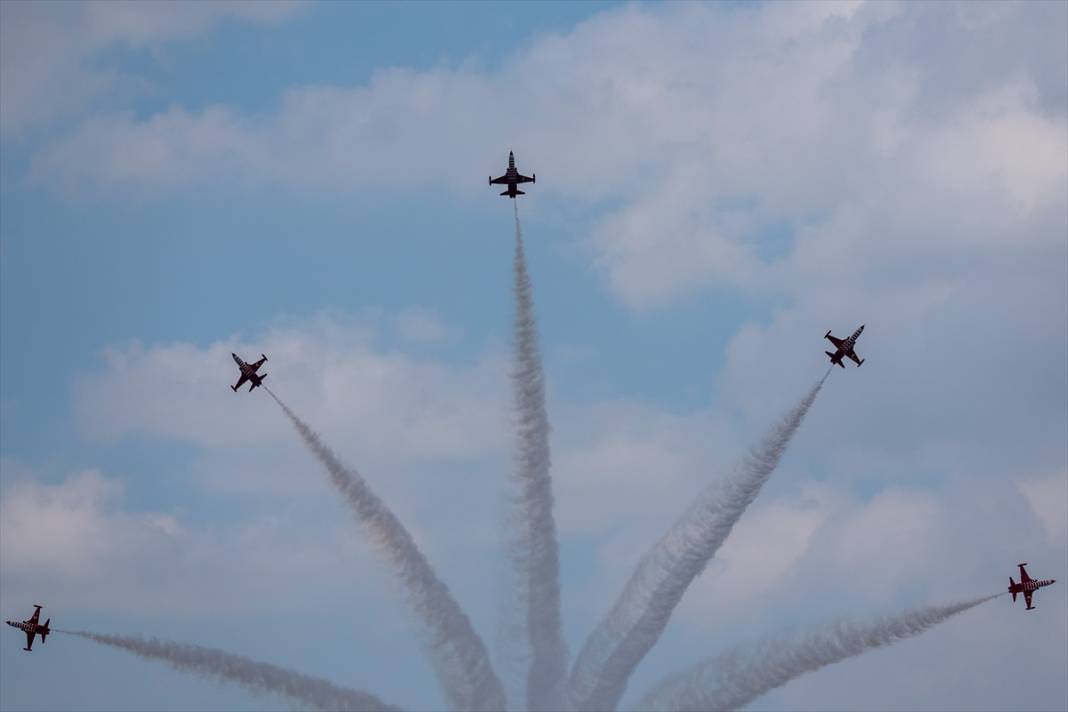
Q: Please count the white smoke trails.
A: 5